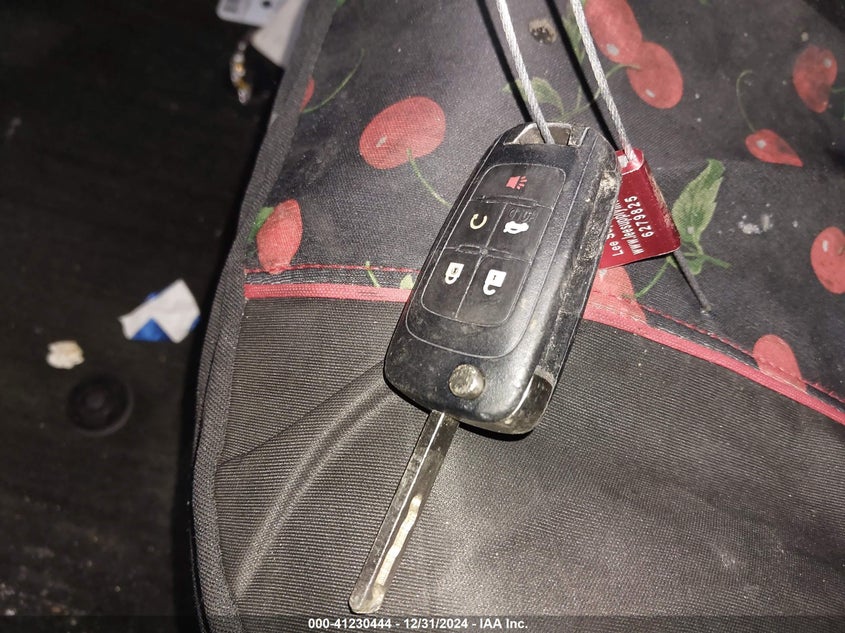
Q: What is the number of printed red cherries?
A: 10